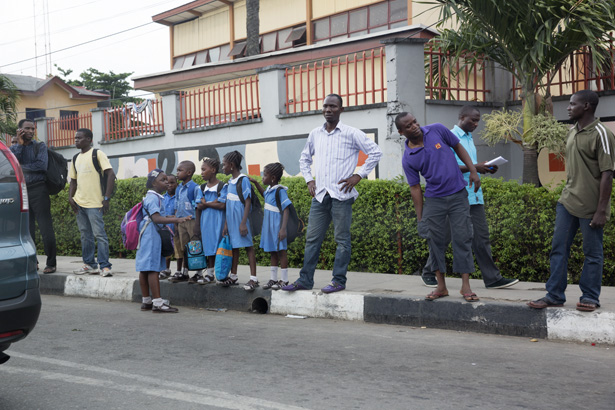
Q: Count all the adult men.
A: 6